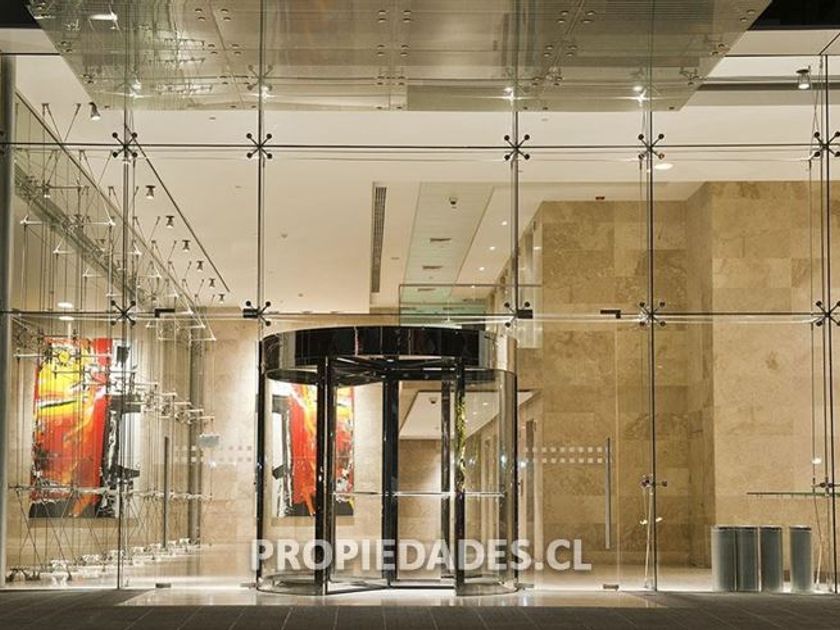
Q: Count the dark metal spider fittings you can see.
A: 10